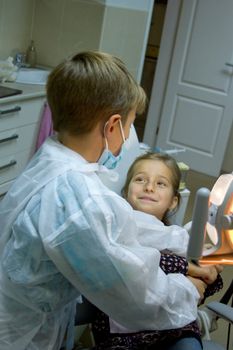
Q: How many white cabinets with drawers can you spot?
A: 1